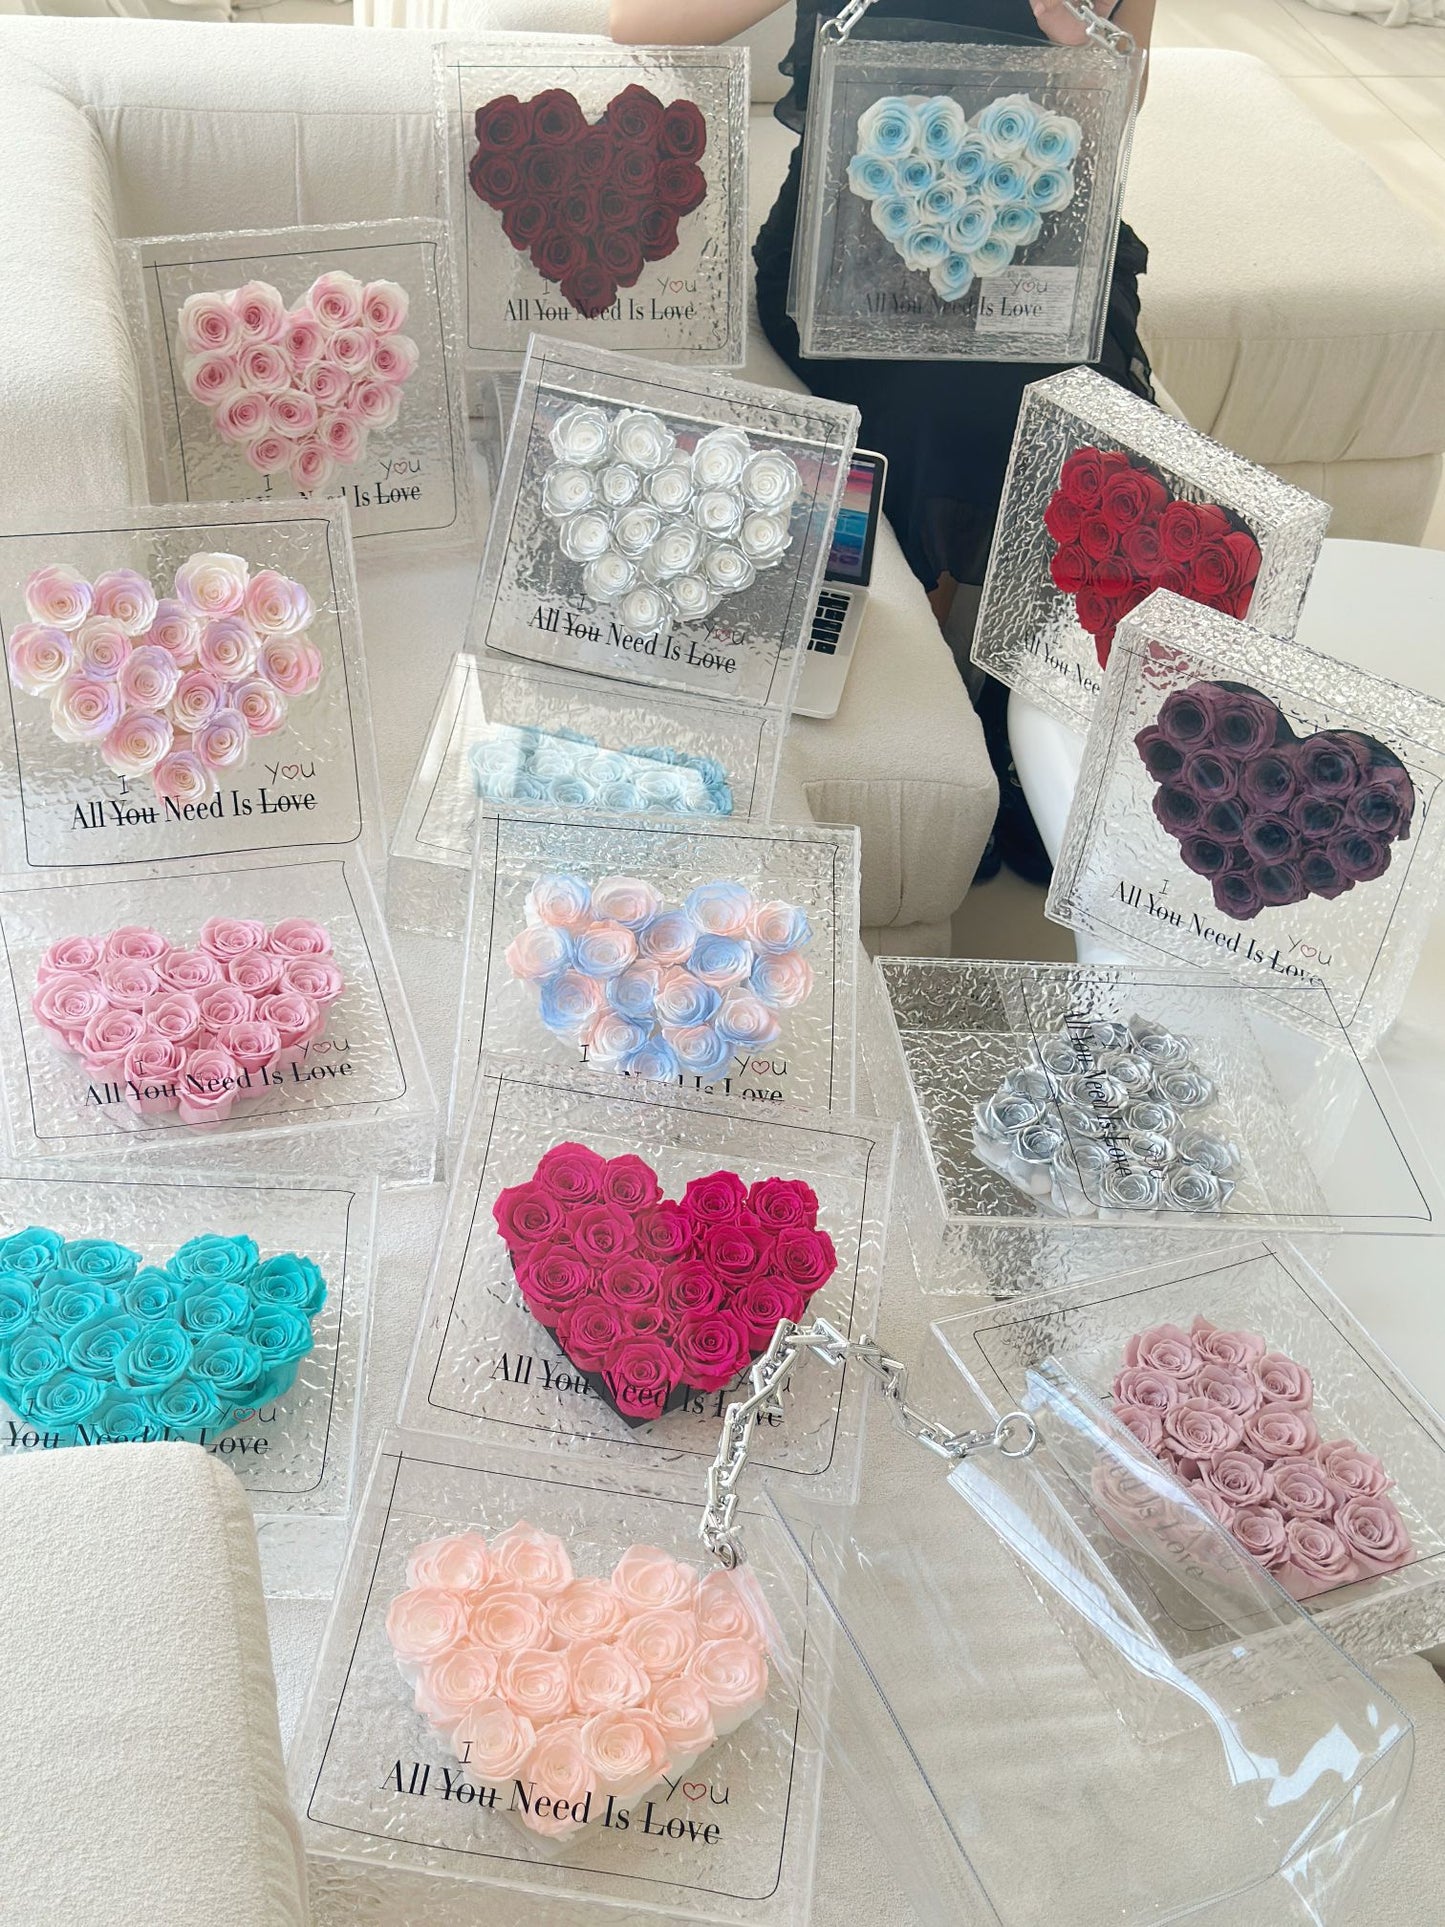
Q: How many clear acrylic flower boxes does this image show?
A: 15